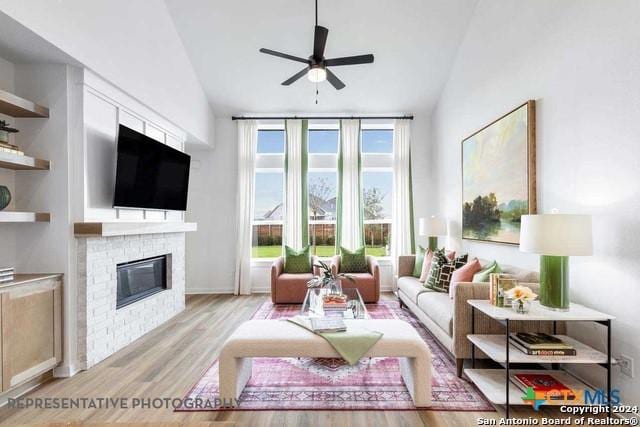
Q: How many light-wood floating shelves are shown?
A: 3